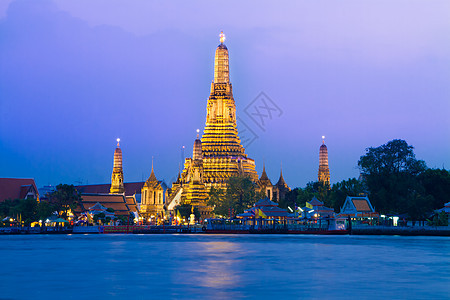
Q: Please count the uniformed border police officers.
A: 0